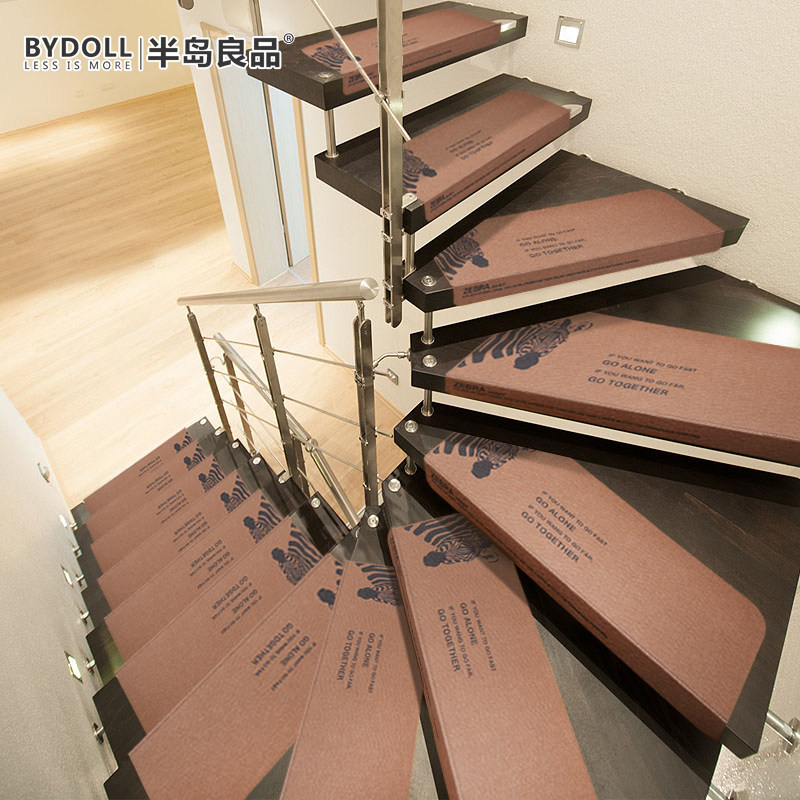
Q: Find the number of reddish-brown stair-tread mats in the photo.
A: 14